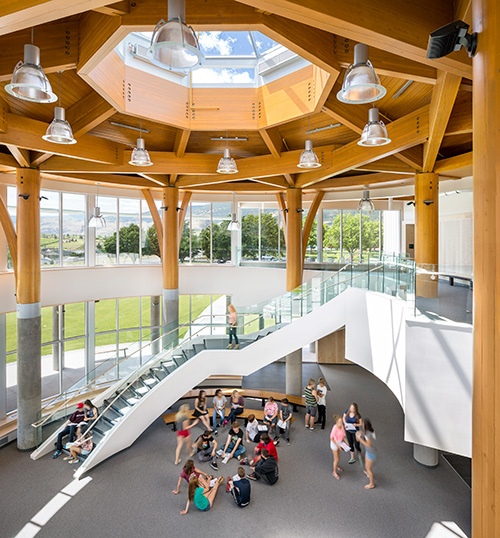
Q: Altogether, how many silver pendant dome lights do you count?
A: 11